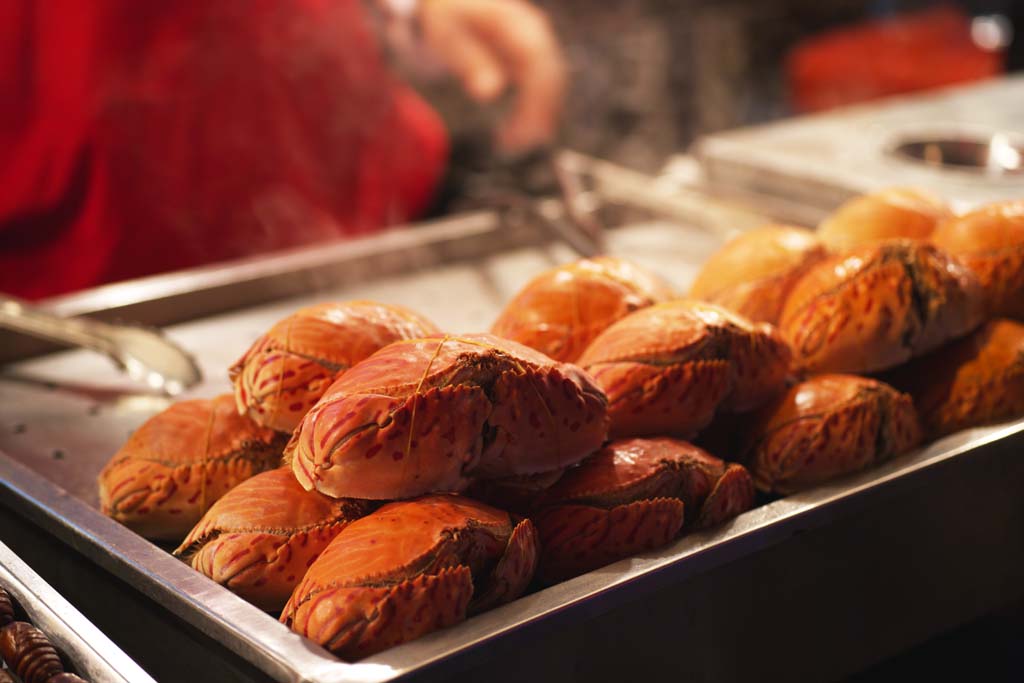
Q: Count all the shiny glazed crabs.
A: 14